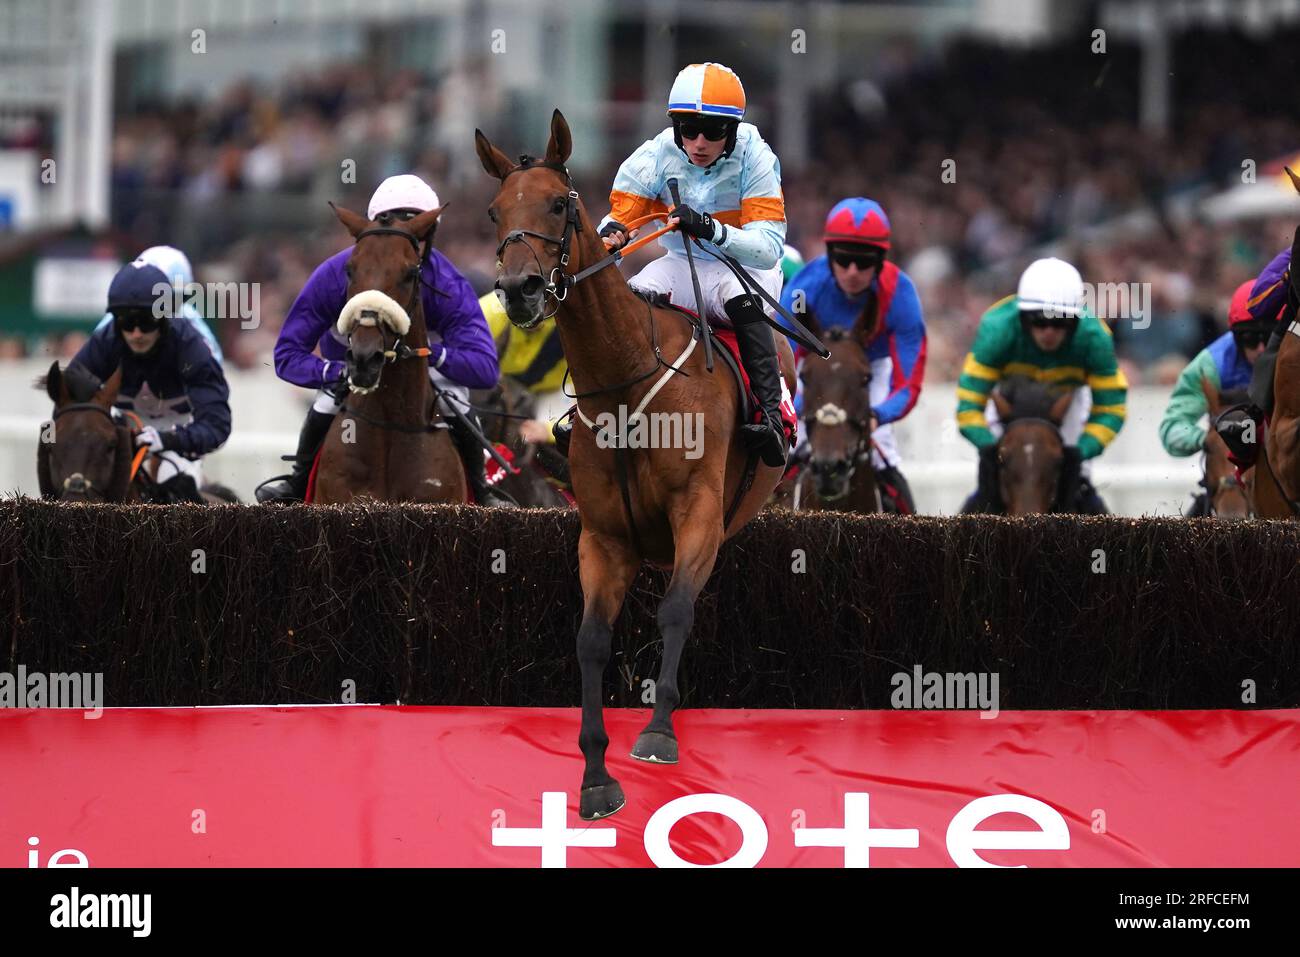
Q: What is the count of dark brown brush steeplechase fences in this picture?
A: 1